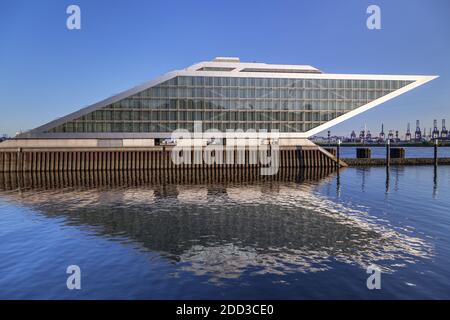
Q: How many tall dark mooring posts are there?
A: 3